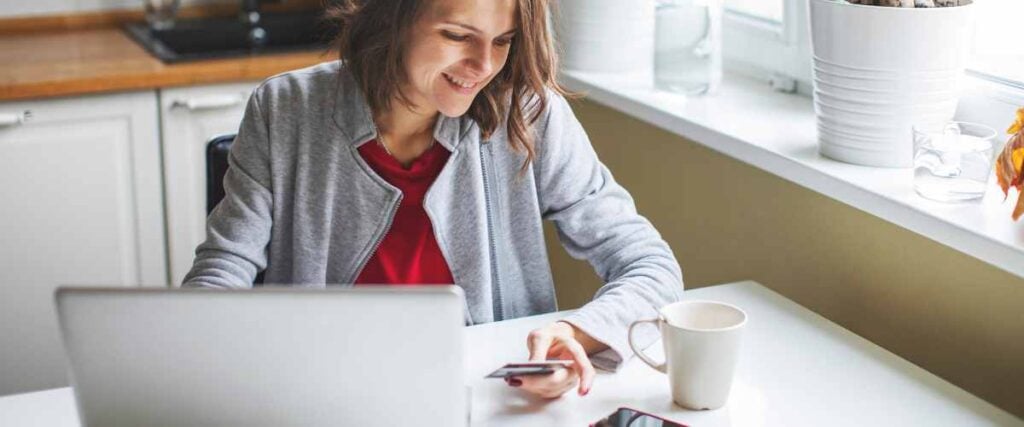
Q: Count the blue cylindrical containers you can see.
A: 0